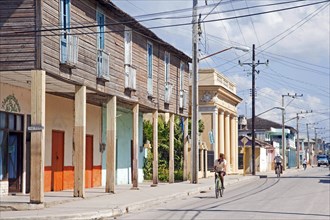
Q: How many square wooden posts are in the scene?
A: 7